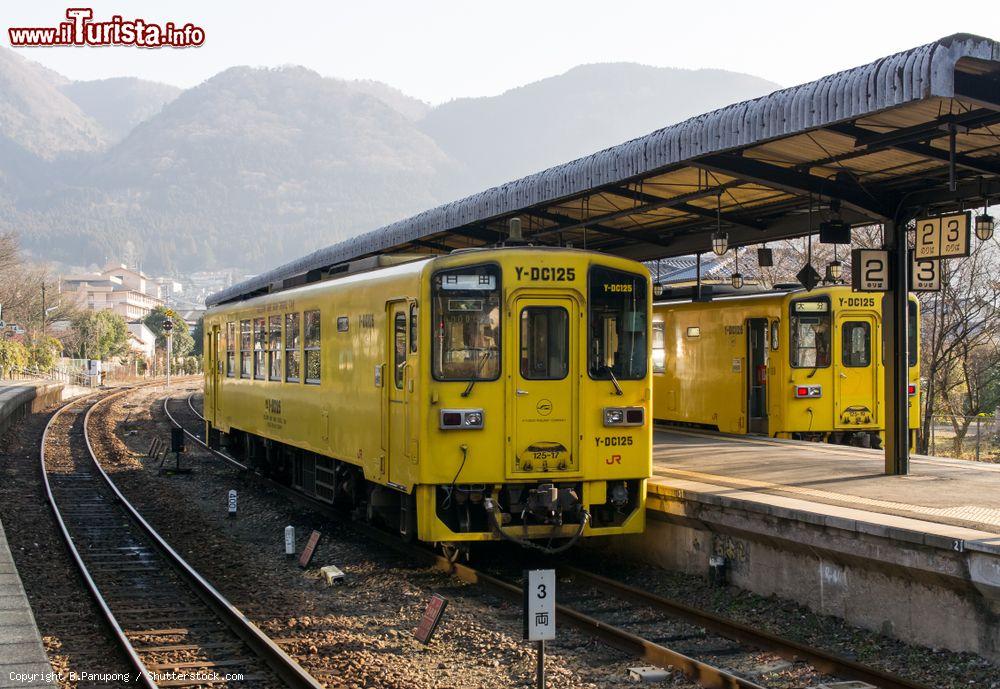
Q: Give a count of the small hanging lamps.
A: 5